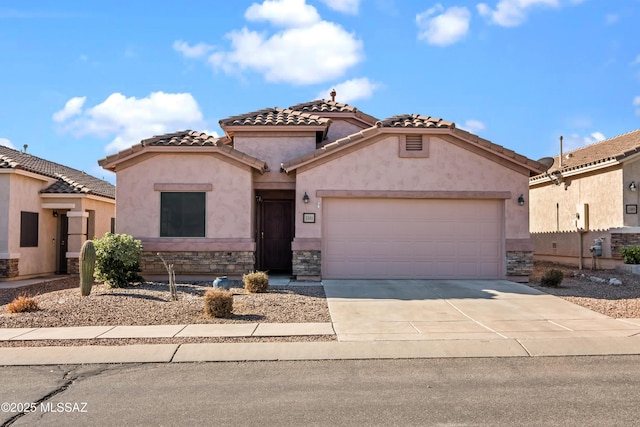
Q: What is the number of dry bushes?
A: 3